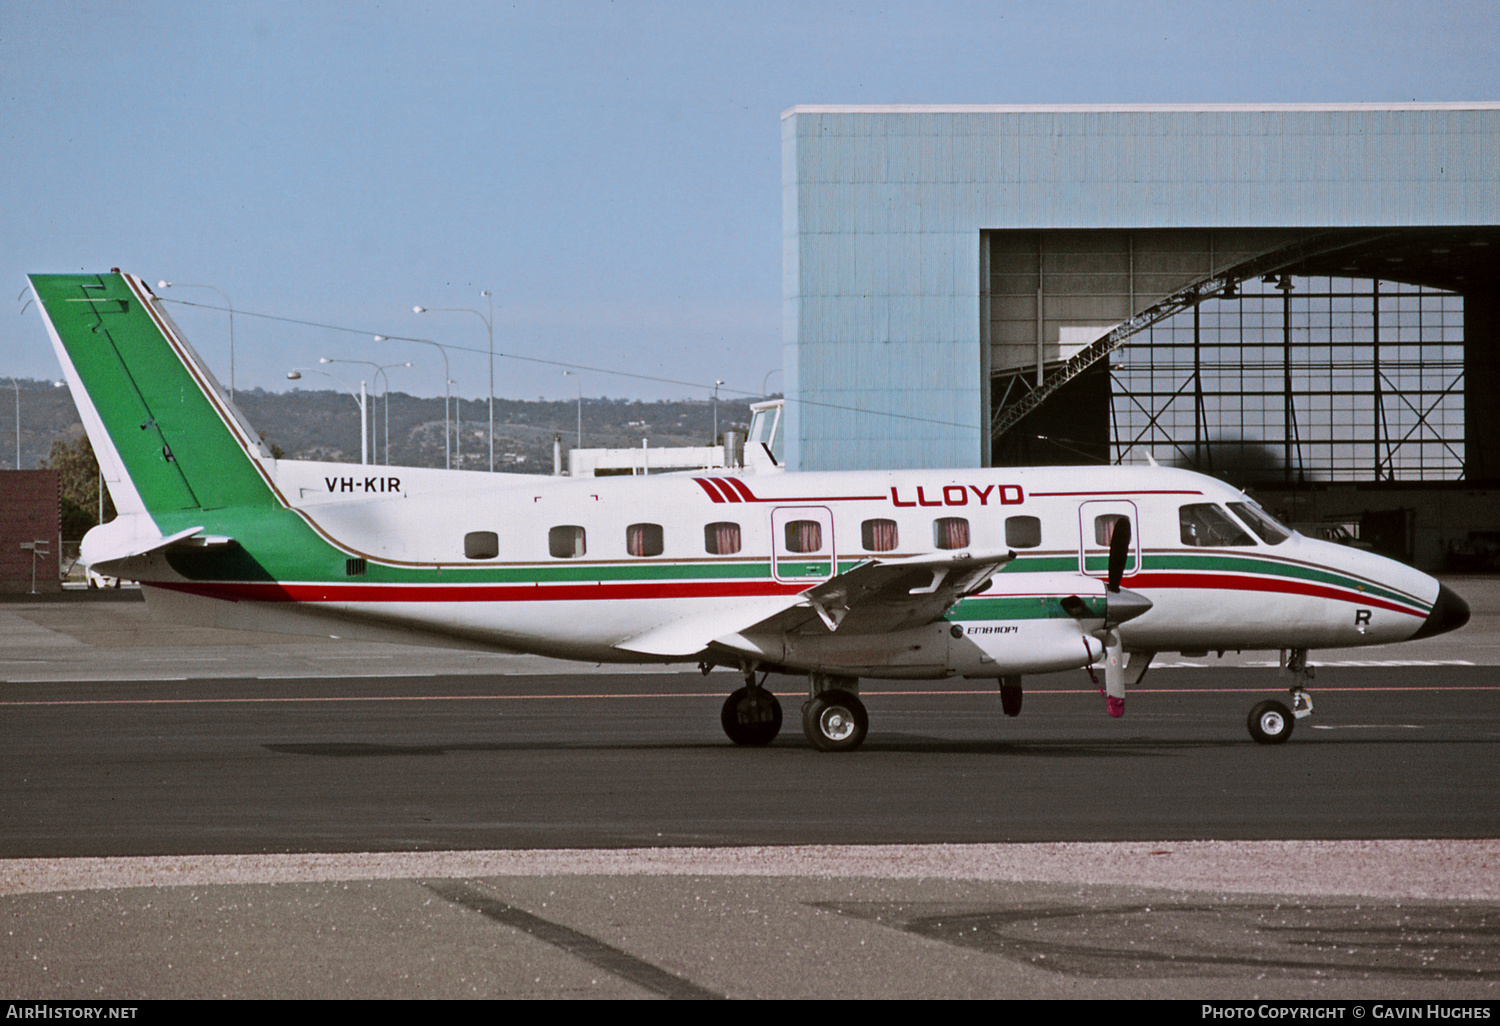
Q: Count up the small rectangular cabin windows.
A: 9